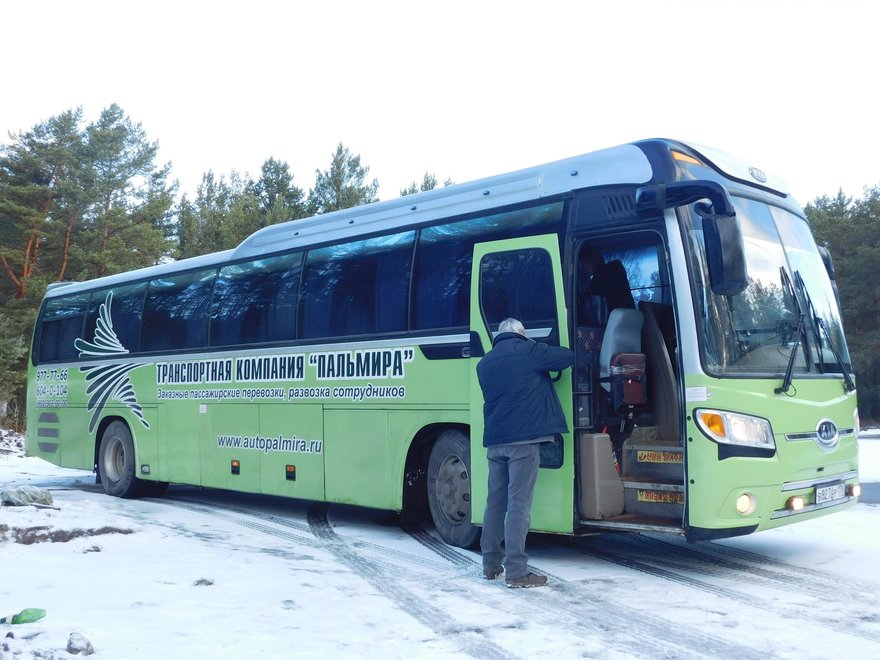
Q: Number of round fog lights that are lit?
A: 1